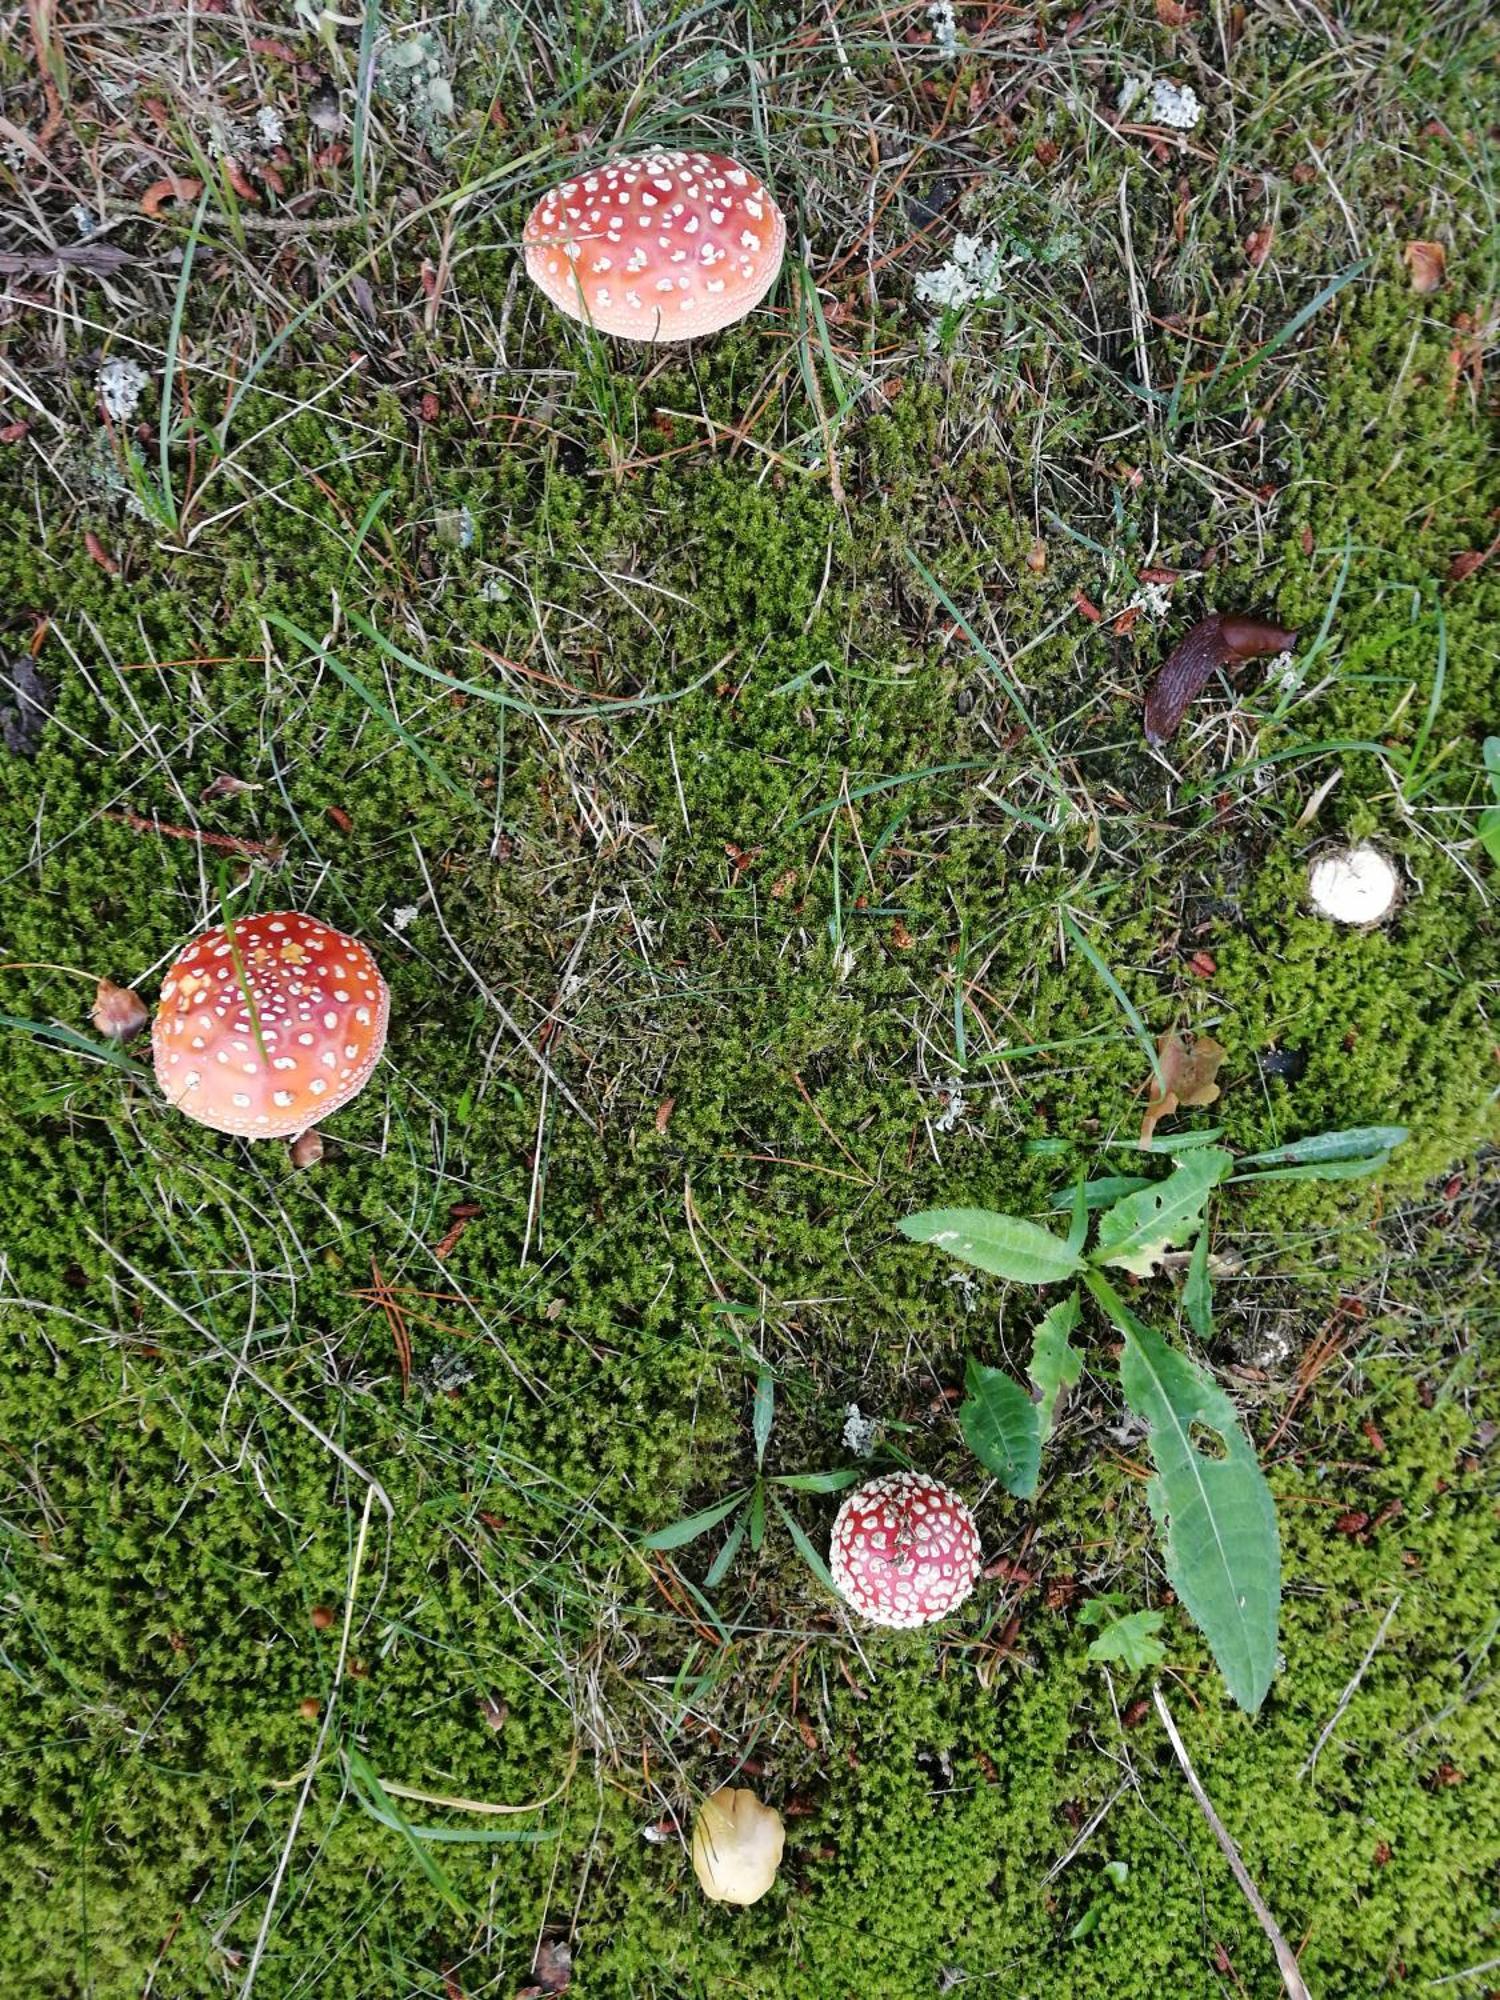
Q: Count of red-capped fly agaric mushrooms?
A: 3